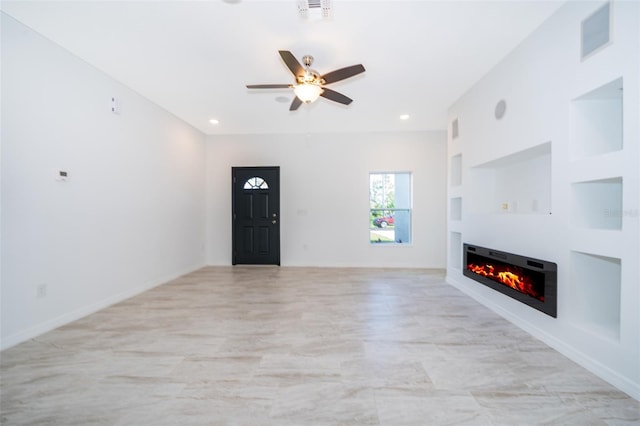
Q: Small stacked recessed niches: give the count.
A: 6